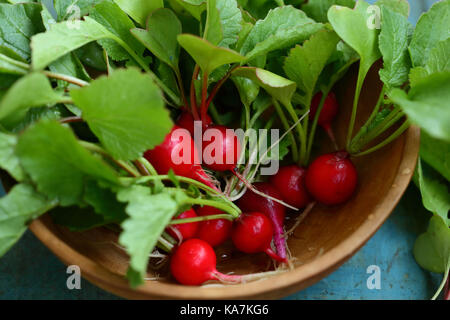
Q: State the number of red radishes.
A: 11